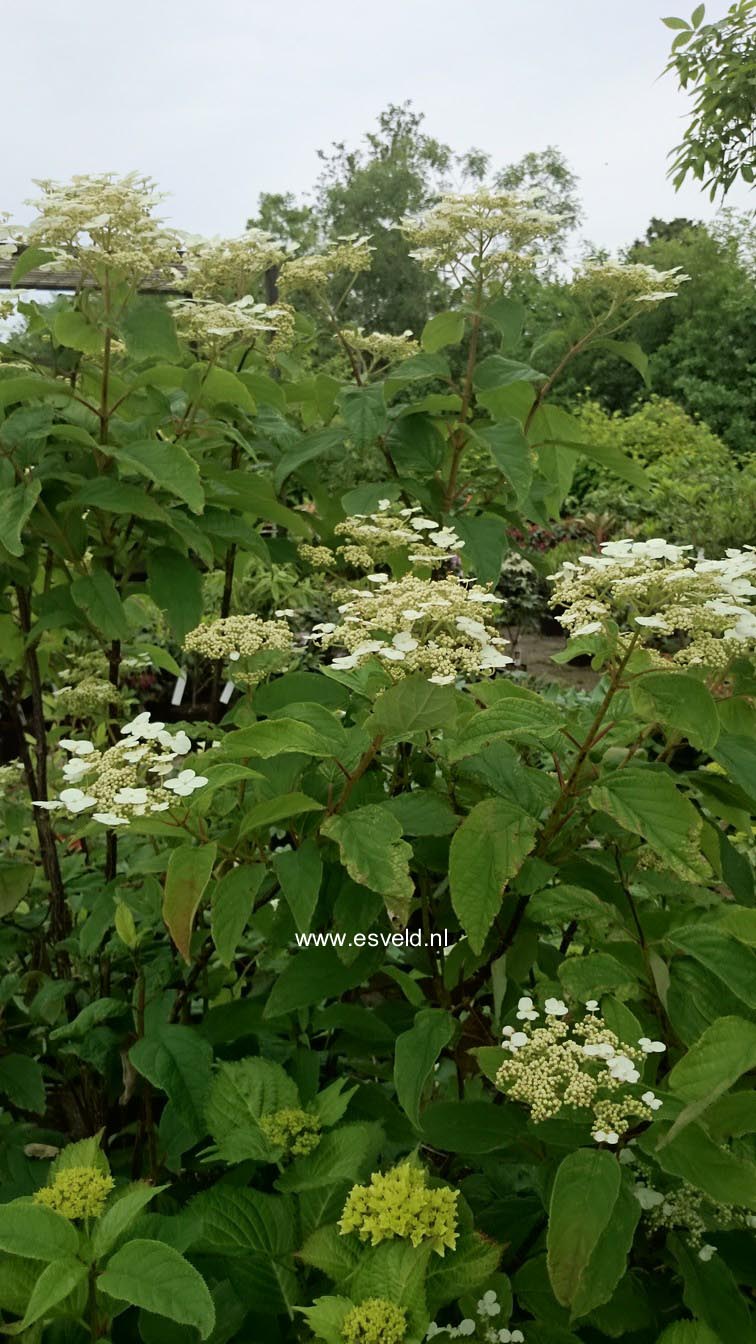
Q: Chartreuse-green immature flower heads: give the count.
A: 4